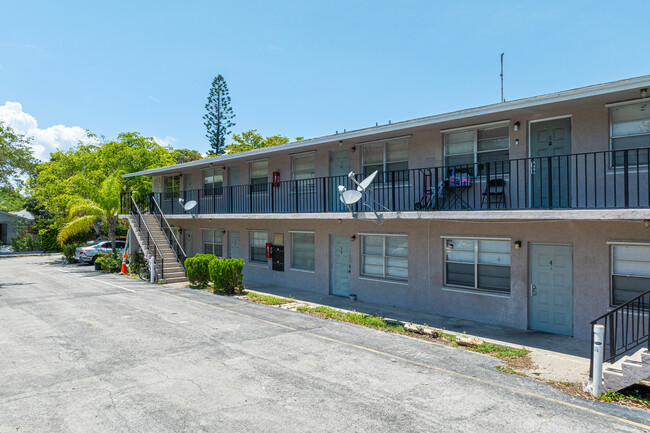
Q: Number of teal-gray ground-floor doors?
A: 4